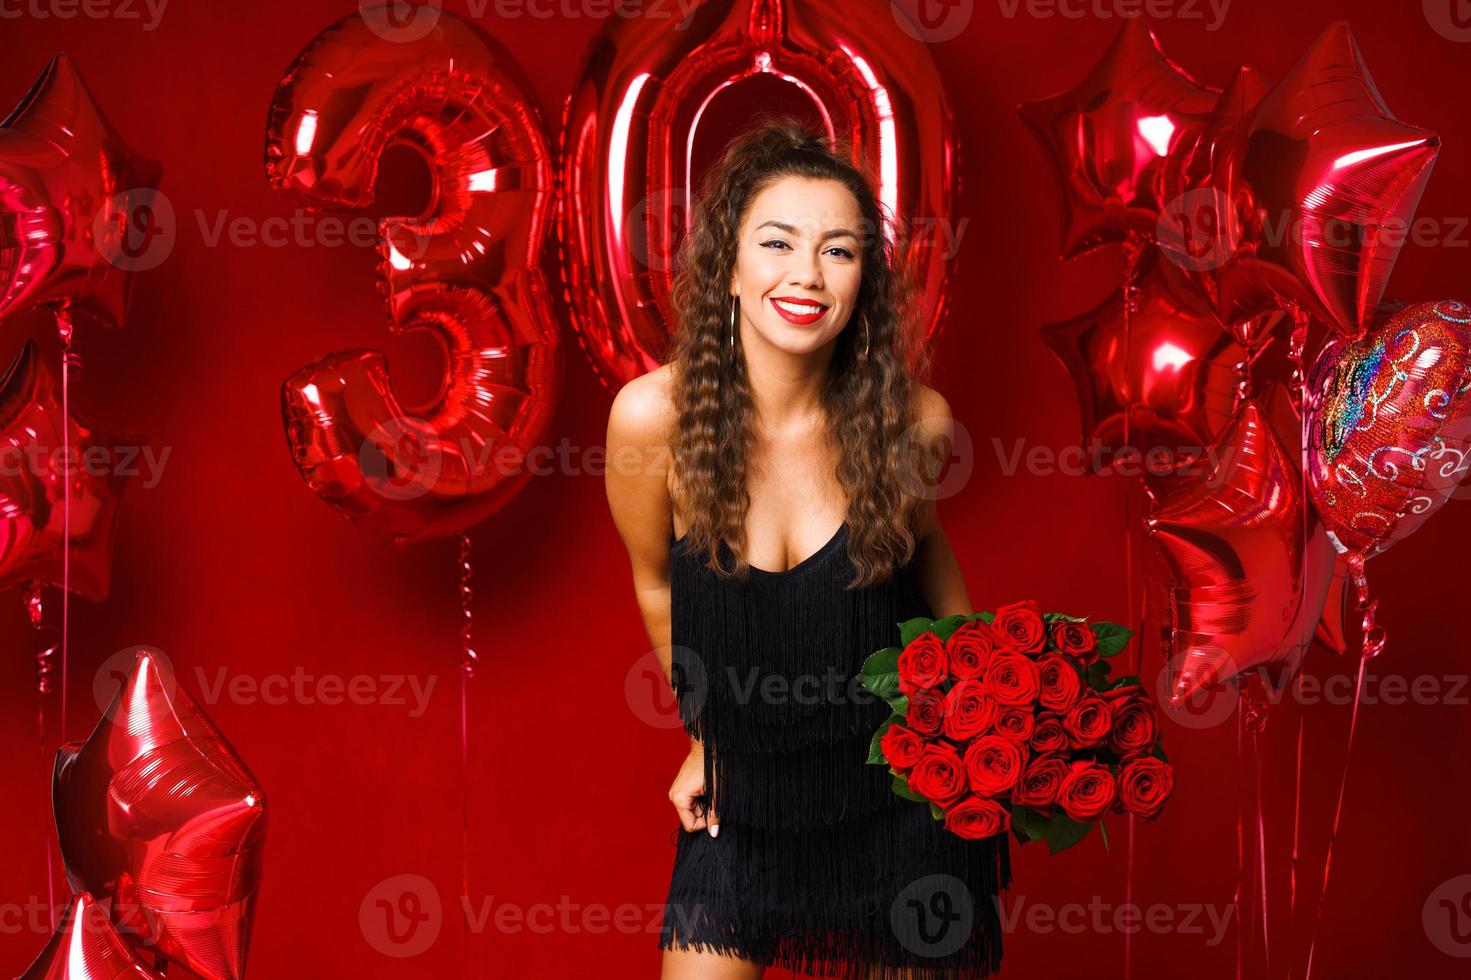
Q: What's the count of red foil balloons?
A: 13